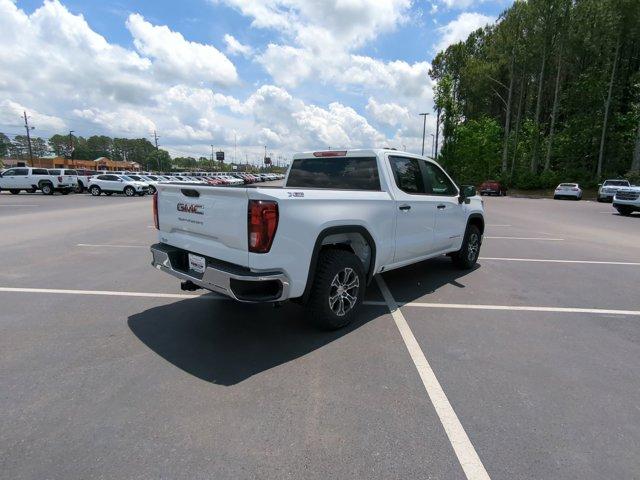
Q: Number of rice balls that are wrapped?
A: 0